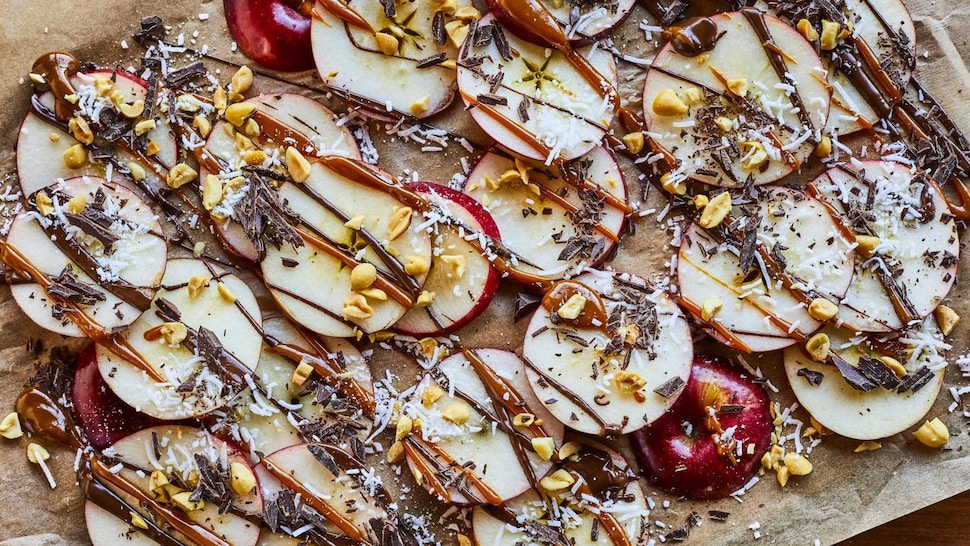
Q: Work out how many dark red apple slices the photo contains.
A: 3